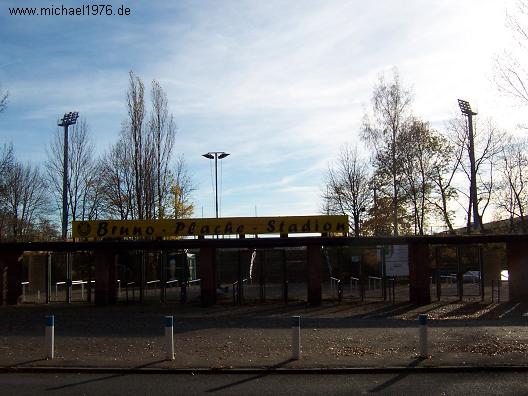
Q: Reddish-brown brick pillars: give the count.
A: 6